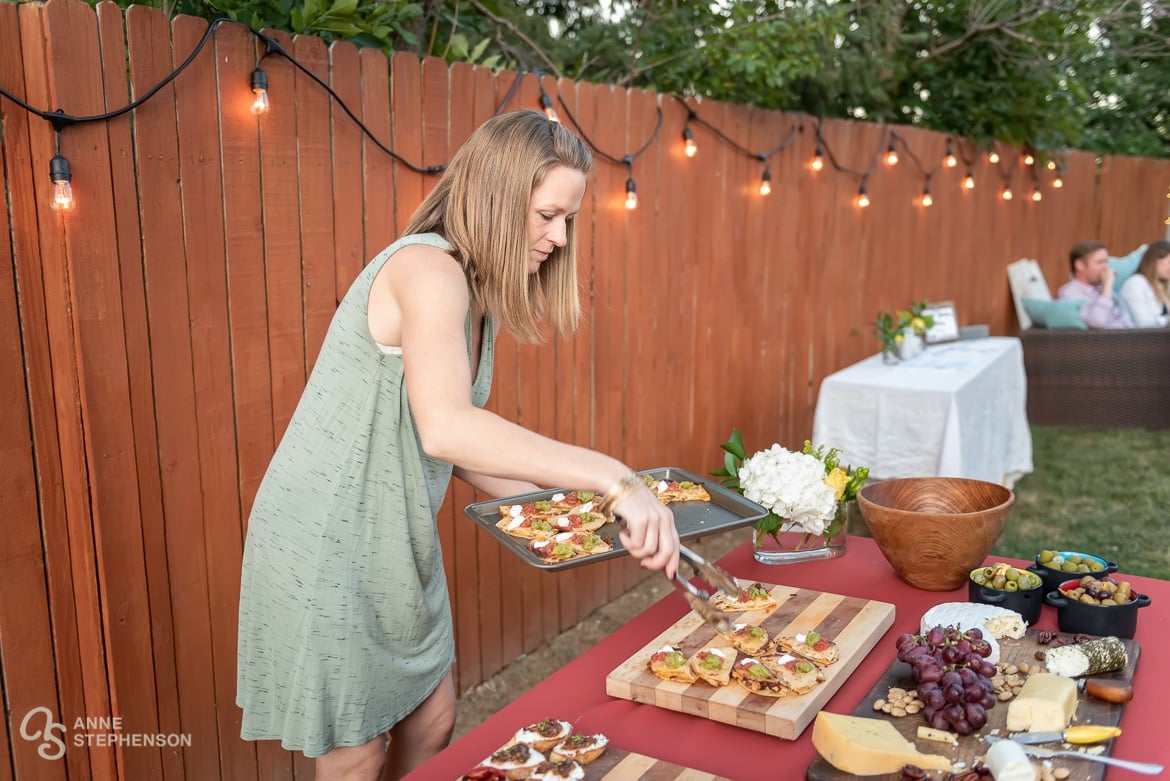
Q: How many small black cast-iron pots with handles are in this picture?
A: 3